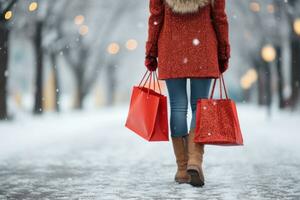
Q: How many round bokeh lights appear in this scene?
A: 12